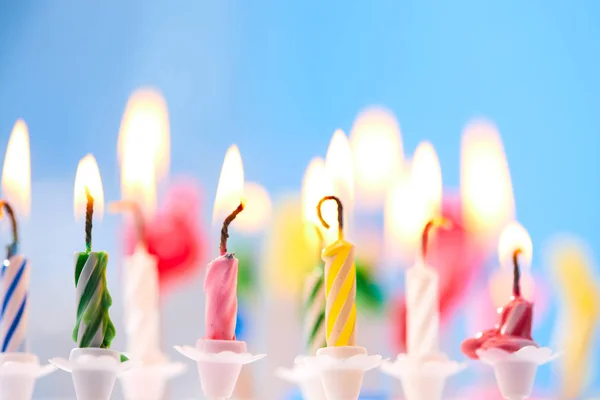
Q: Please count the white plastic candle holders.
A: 8